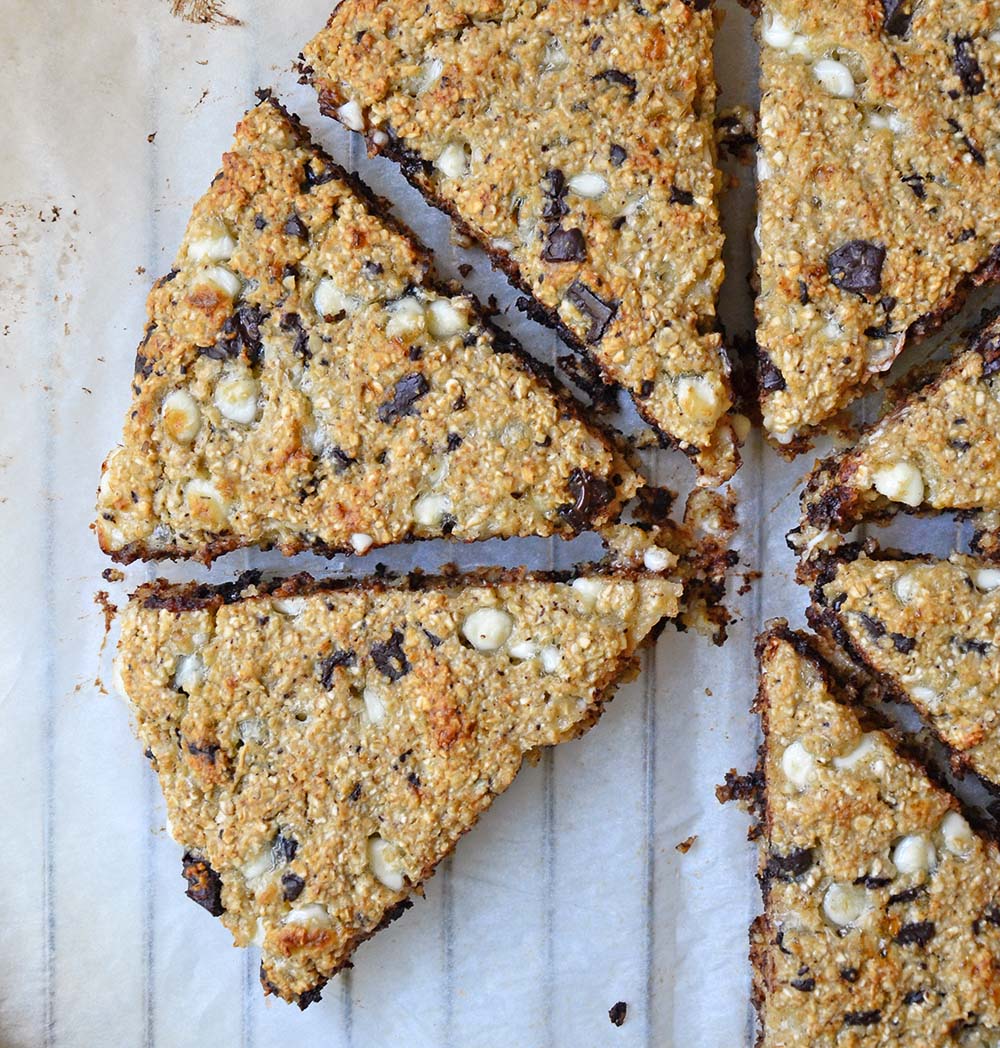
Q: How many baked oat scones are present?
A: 7